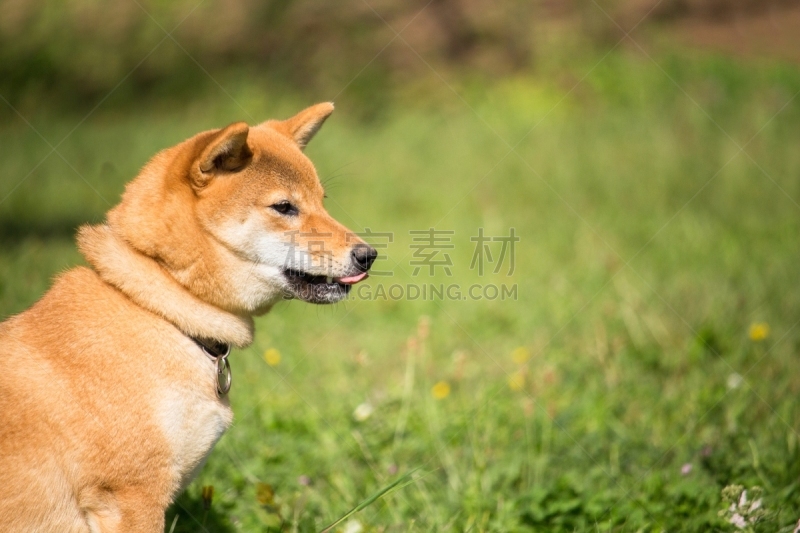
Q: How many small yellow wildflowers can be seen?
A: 5